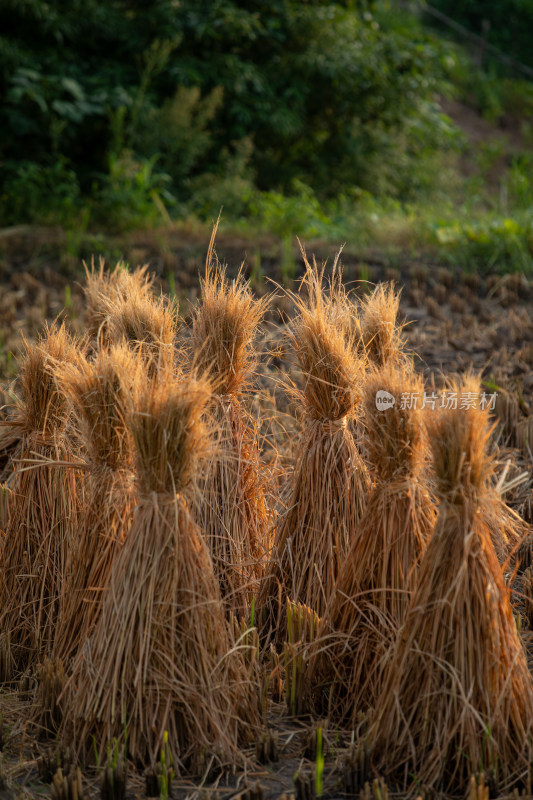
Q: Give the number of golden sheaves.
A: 10